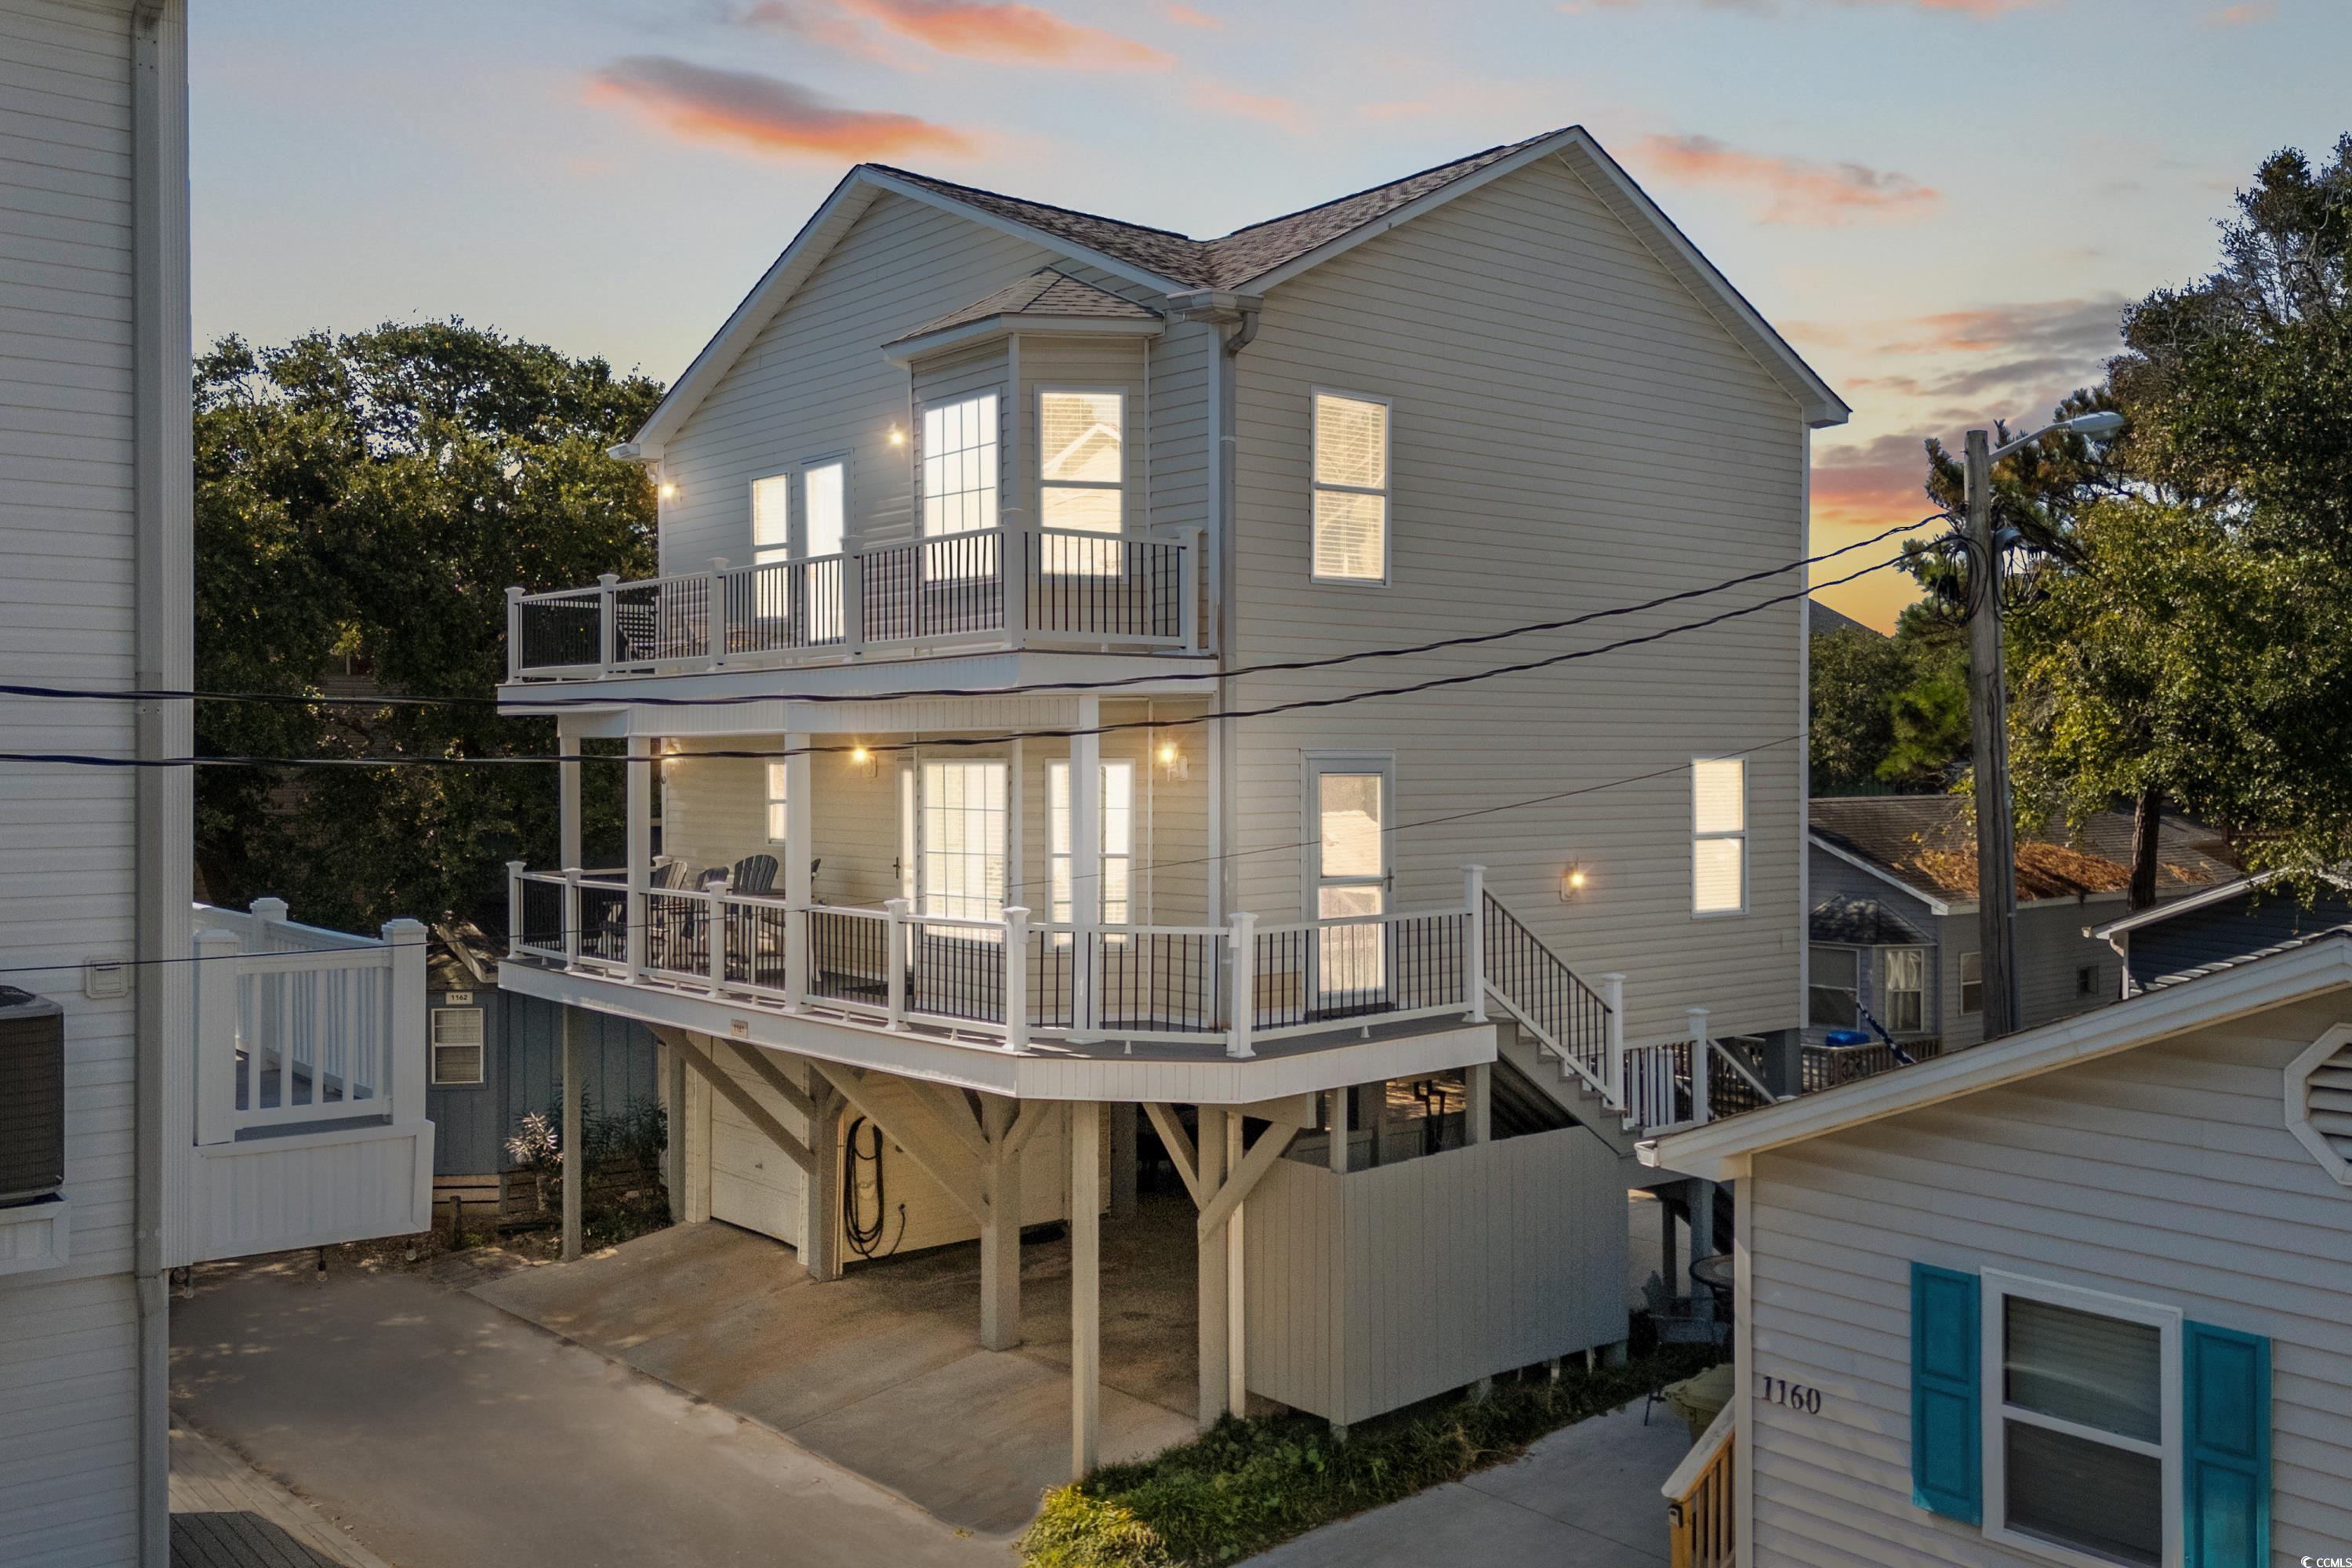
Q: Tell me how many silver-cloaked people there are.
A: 0